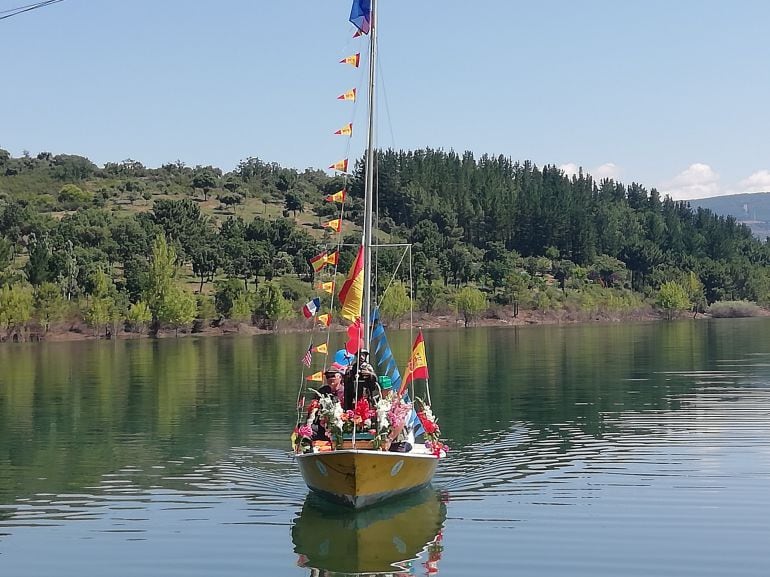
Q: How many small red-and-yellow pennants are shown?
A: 12